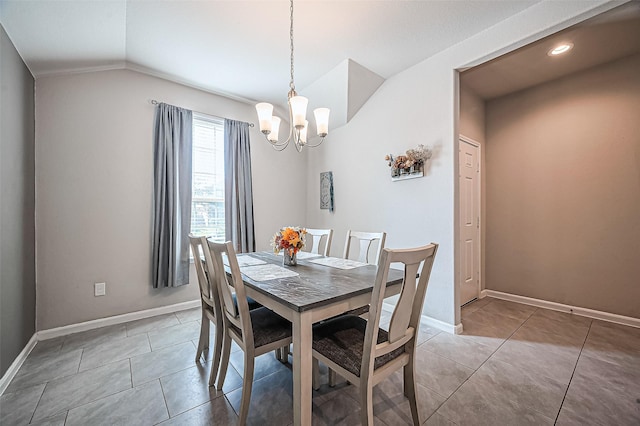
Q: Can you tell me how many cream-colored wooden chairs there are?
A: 5